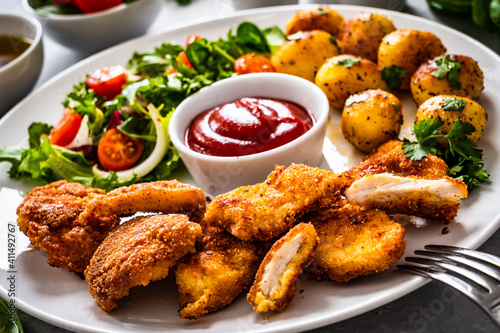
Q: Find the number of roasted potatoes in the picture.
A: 8